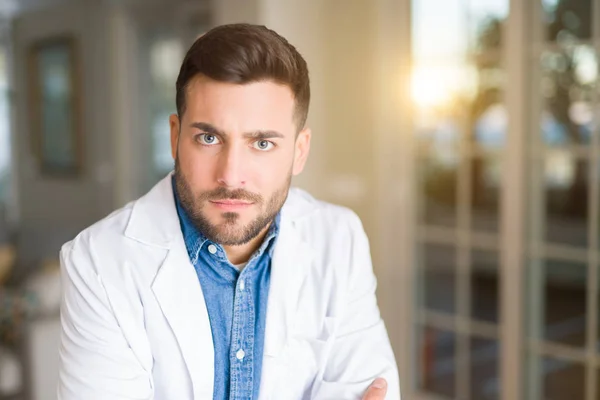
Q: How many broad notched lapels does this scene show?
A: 2